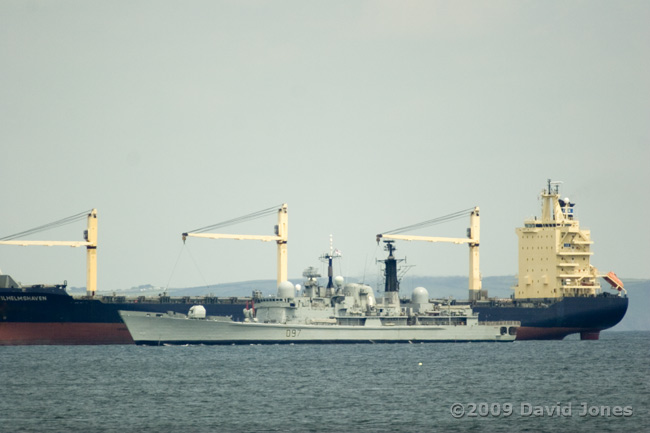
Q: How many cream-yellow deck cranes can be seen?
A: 3